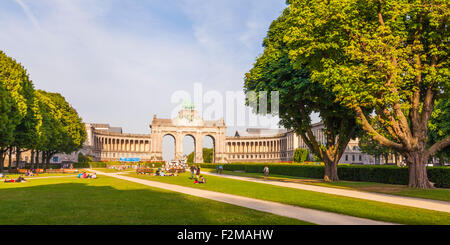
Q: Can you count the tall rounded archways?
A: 3